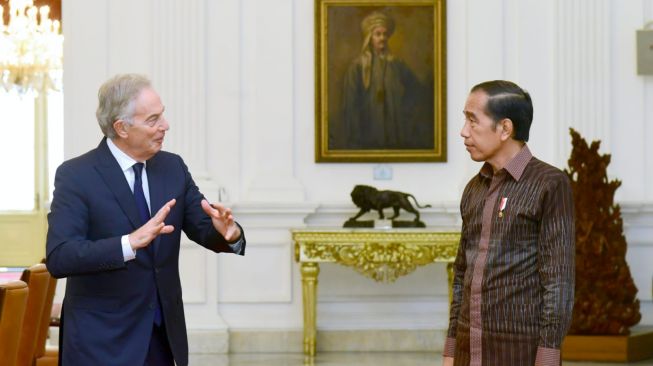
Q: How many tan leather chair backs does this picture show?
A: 3